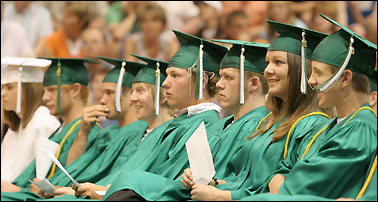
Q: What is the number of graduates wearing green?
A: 7